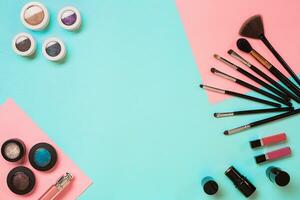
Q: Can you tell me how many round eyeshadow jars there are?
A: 7